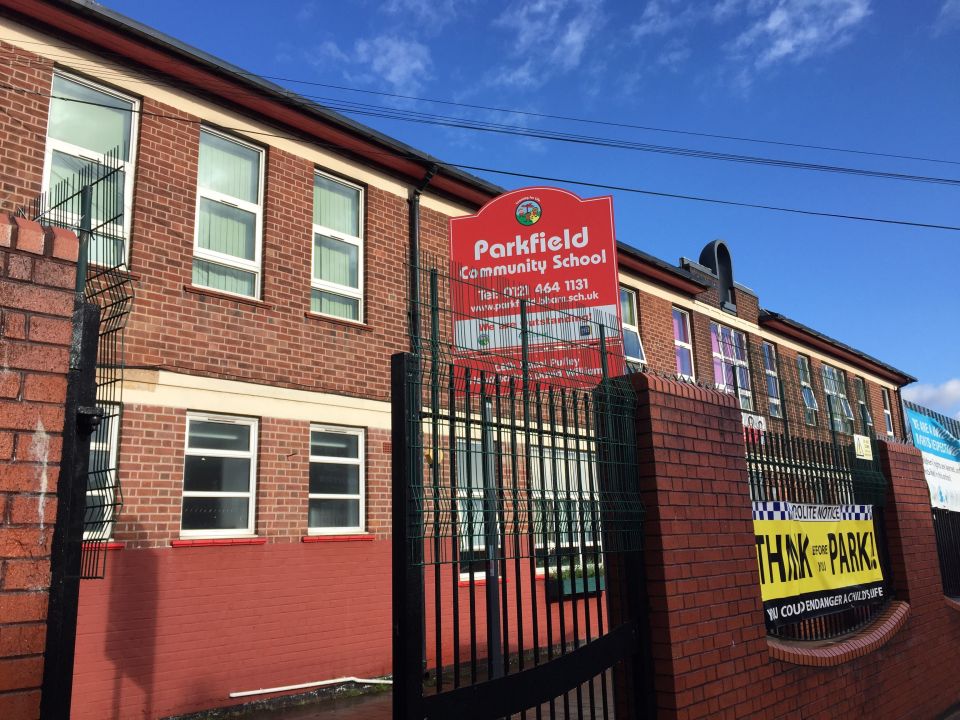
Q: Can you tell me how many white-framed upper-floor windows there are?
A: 11